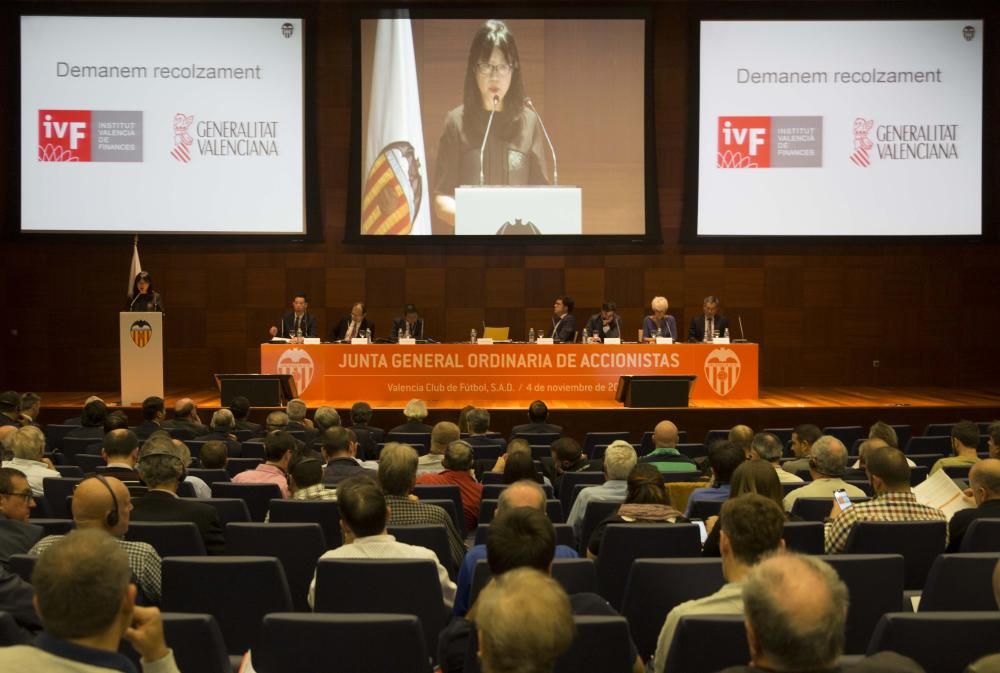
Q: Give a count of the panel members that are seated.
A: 7